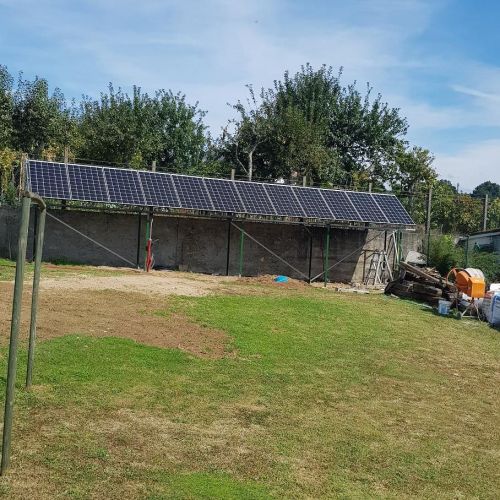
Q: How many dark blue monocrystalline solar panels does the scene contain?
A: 12